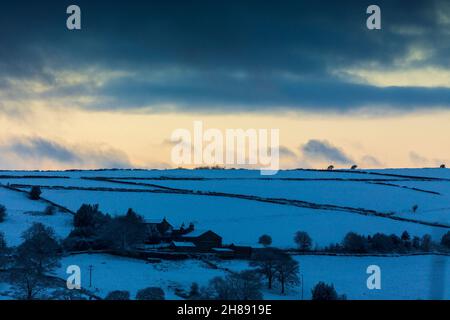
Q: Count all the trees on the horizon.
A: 3